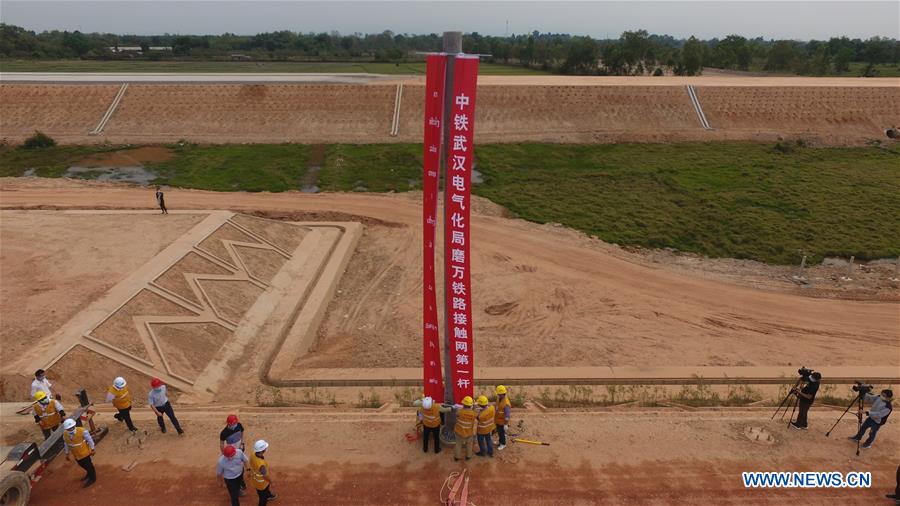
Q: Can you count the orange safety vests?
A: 8